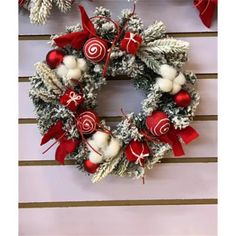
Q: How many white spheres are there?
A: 12